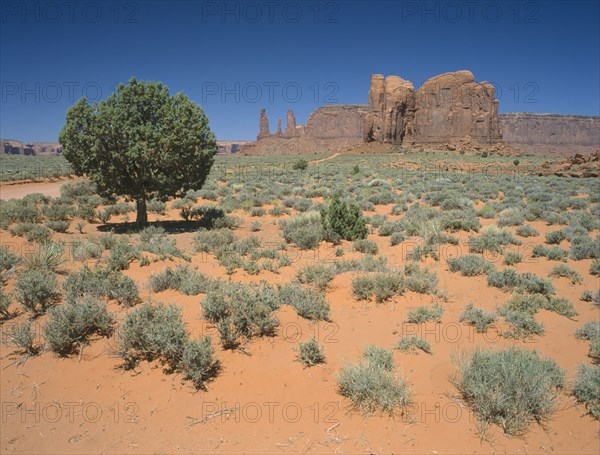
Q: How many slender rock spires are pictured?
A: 3